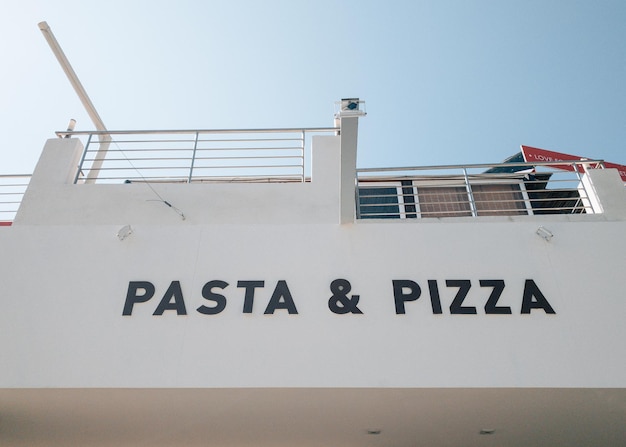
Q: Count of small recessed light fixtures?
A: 2